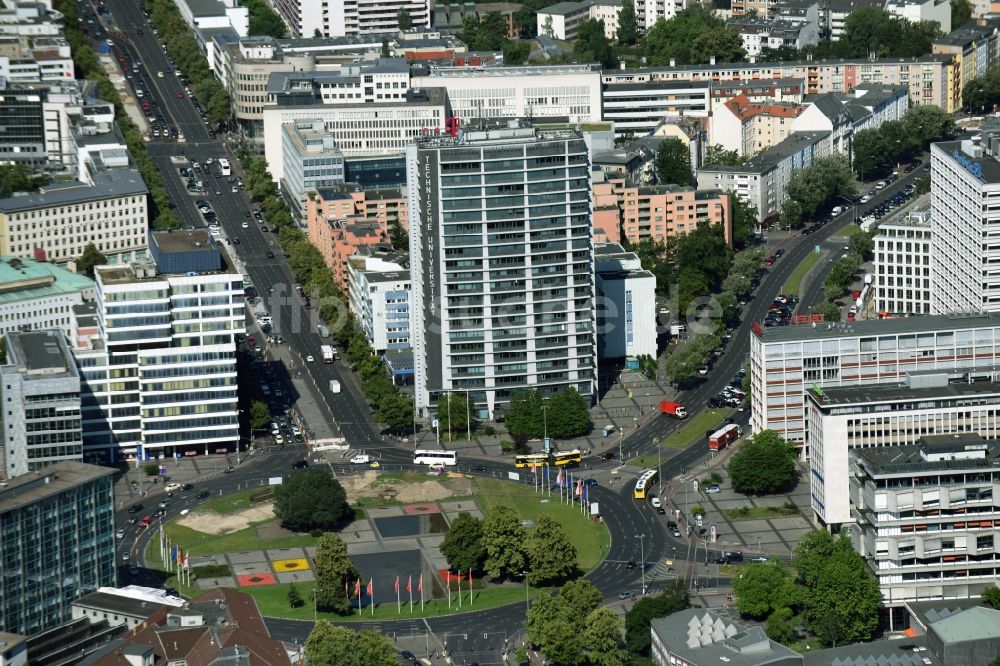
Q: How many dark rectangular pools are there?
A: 2